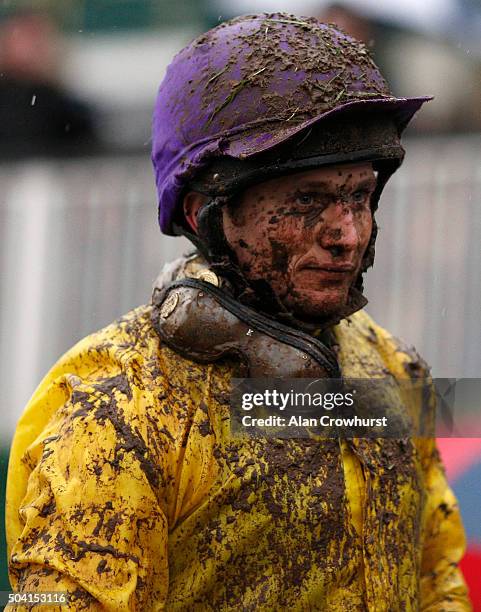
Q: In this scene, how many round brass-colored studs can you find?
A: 2